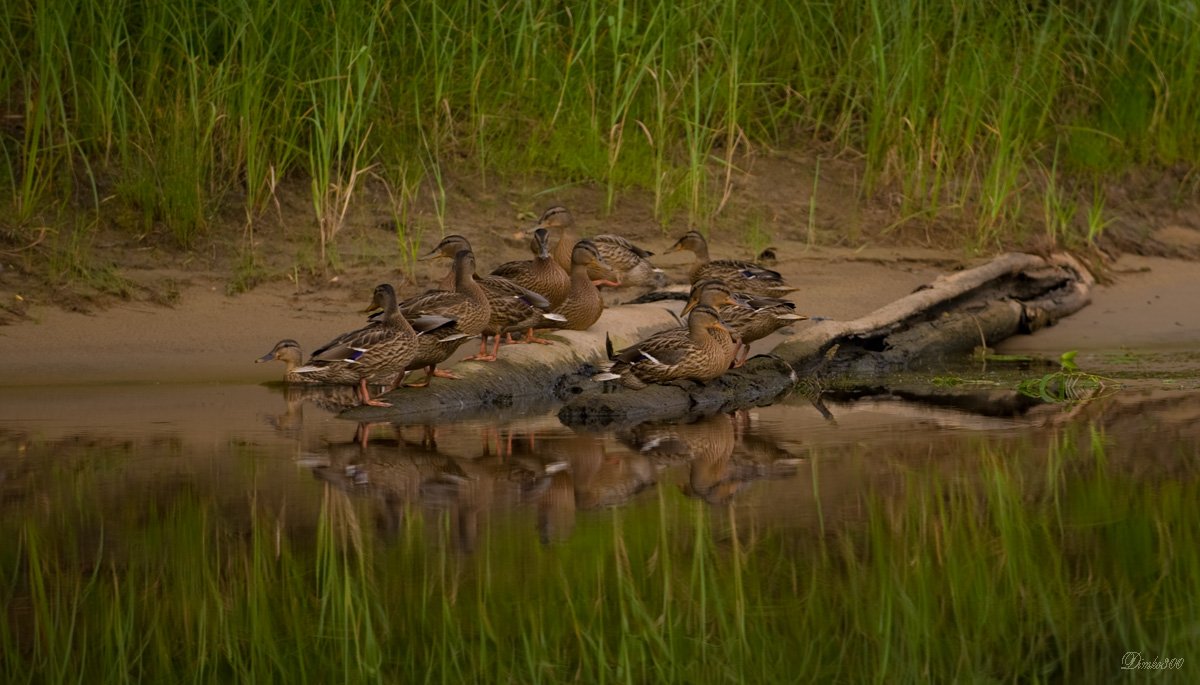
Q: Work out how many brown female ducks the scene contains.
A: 11